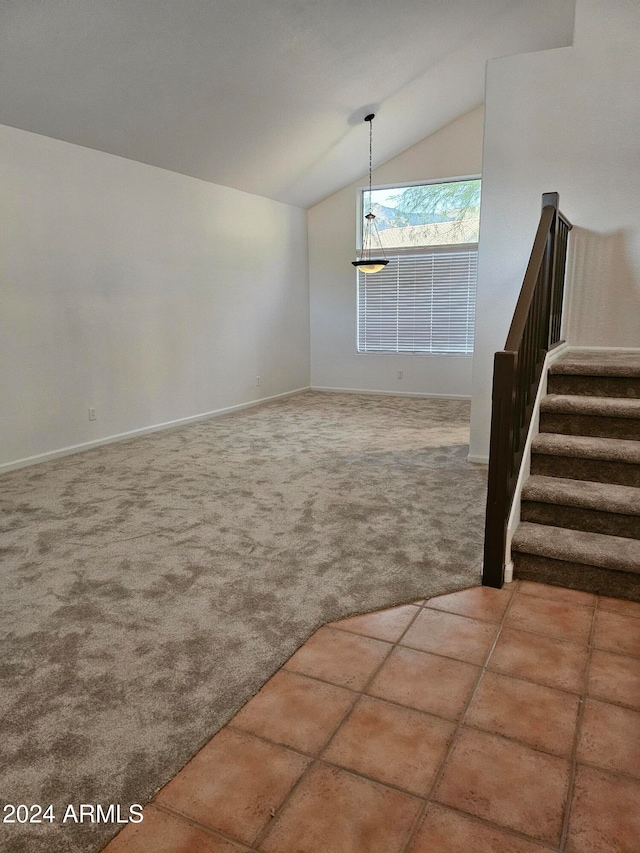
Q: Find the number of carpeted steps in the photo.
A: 5